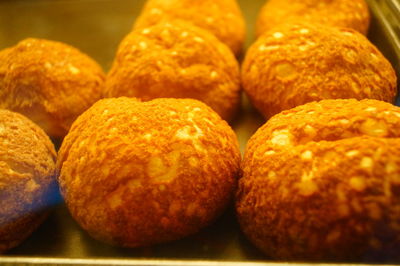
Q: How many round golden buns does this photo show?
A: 8